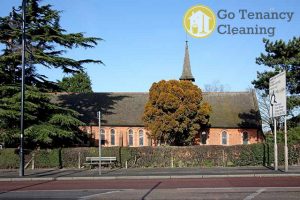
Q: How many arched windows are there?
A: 7